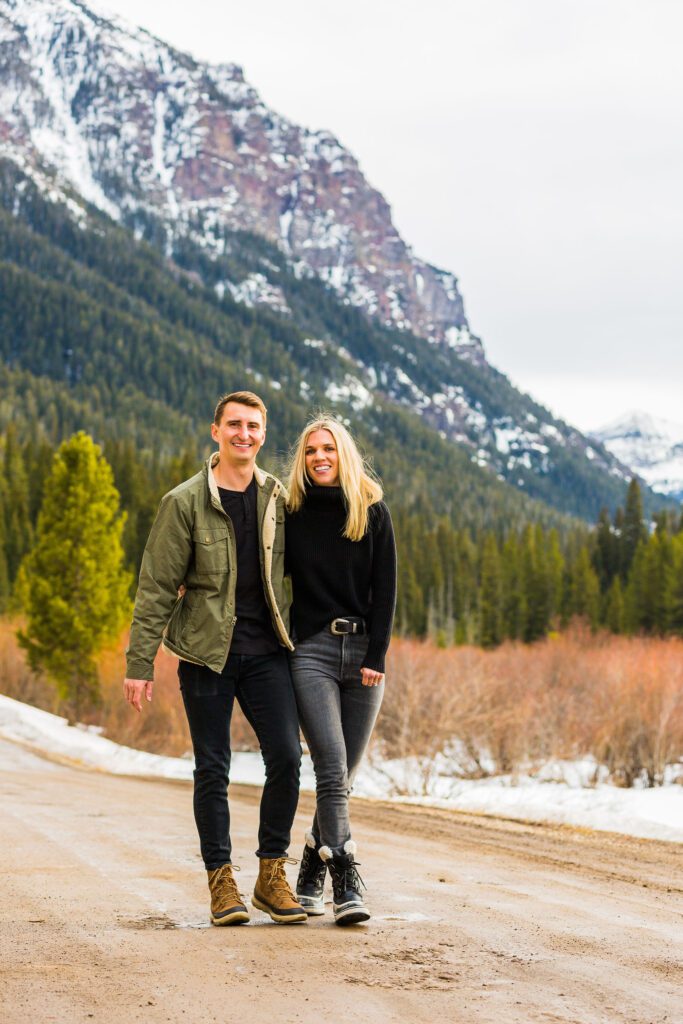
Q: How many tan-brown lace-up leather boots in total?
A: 2